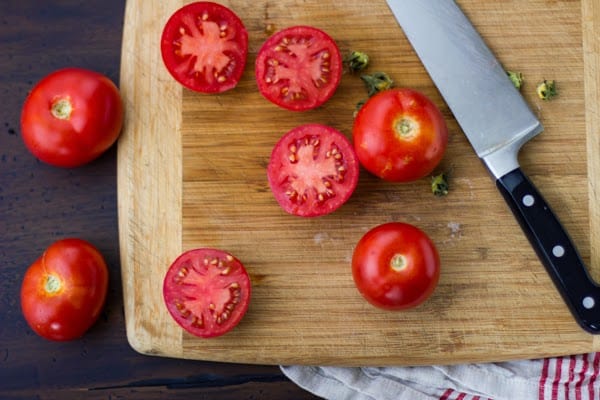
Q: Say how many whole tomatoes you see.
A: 4